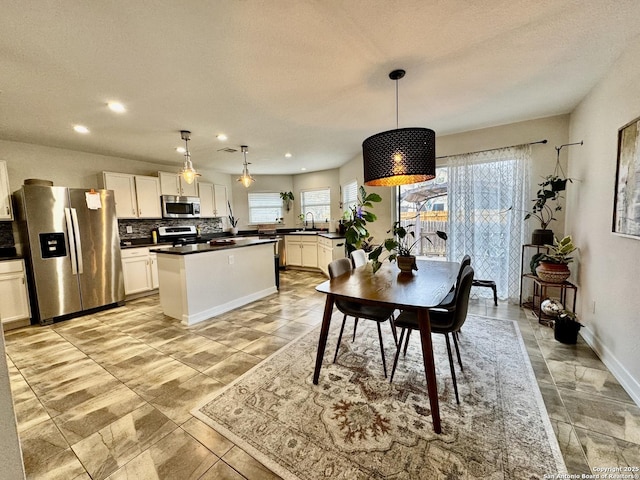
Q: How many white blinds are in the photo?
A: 3